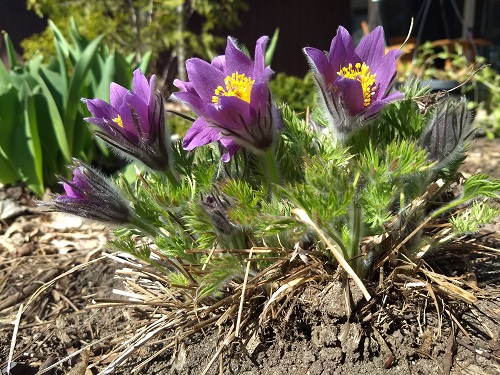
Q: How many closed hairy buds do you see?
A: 3